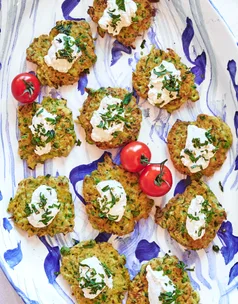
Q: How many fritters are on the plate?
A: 11